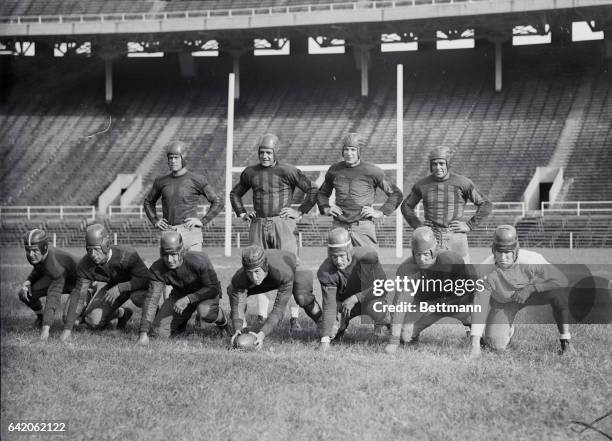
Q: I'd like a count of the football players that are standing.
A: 4